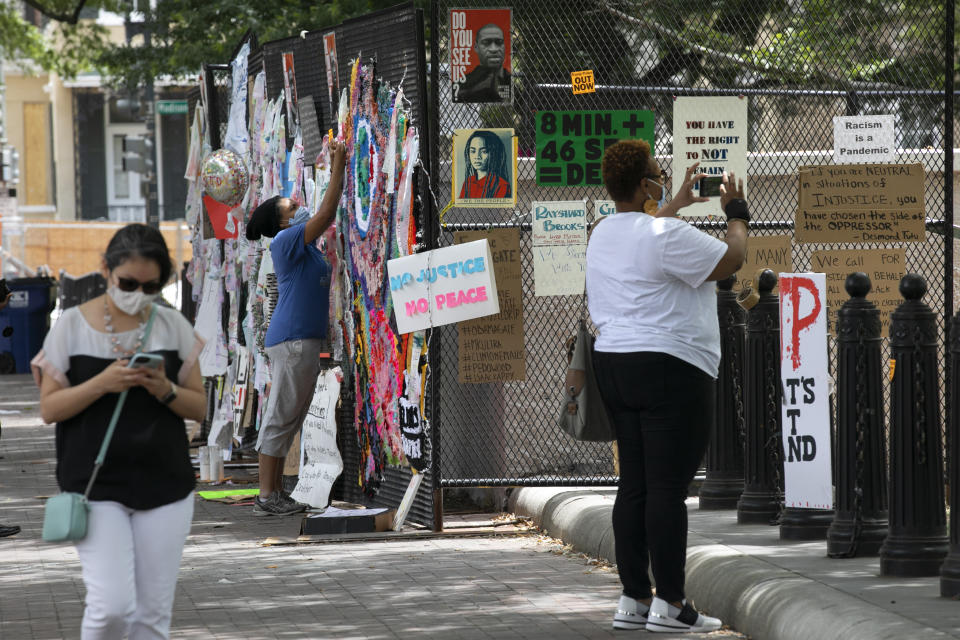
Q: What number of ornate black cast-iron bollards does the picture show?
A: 6